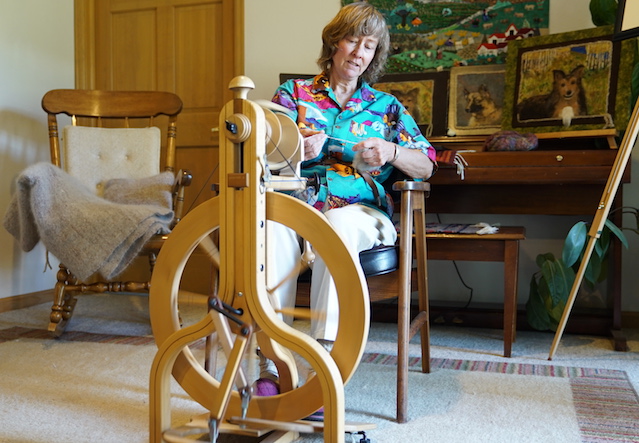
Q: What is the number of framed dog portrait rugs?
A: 3